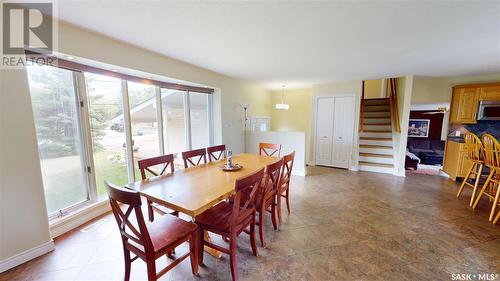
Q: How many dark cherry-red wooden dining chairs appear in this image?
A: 8